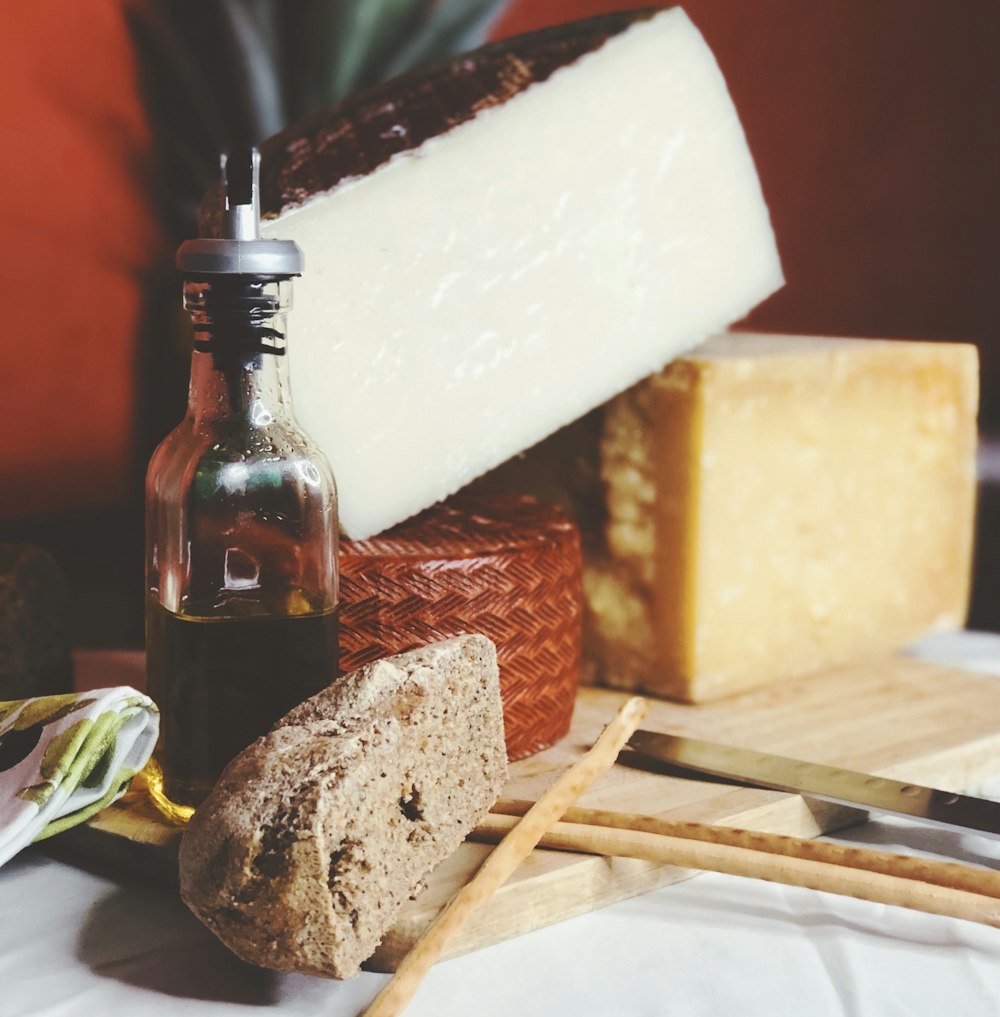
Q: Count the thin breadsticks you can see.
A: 3